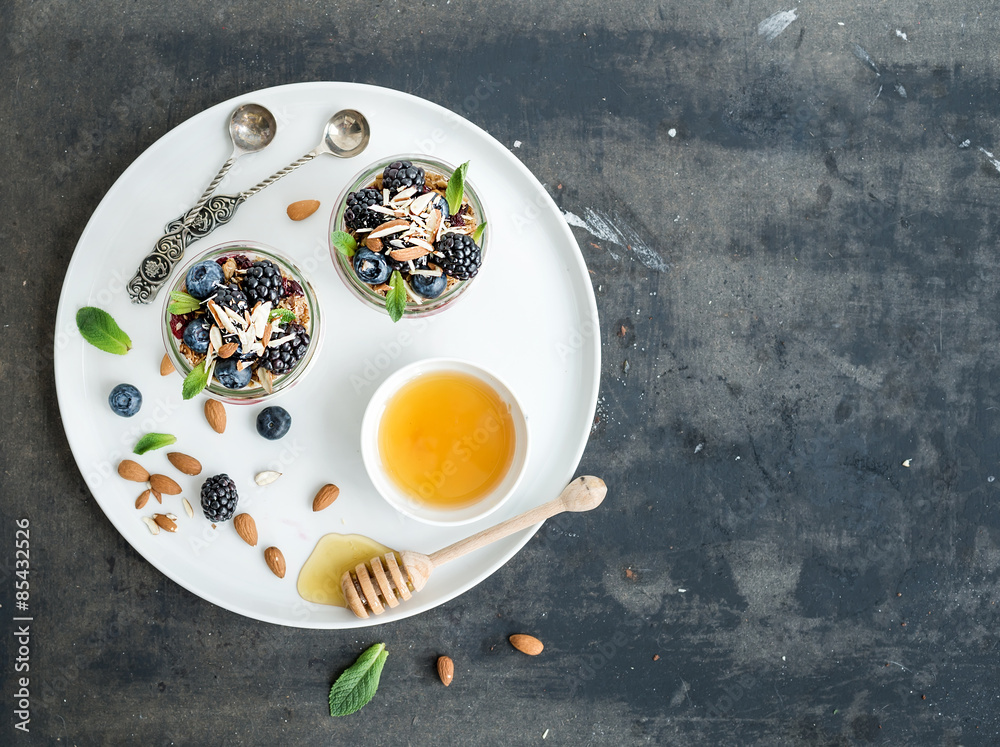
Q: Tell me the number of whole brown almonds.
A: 11